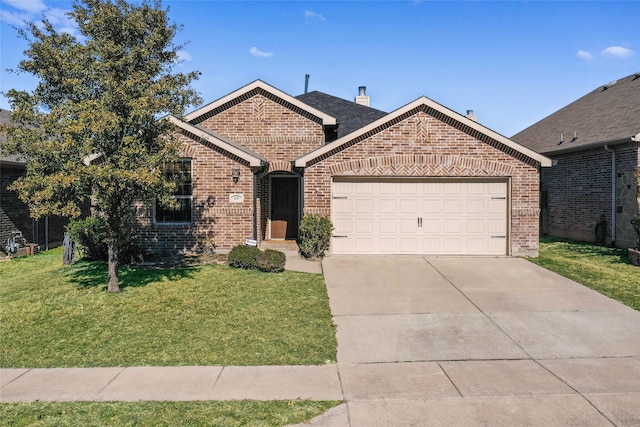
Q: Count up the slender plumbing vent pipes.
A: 3